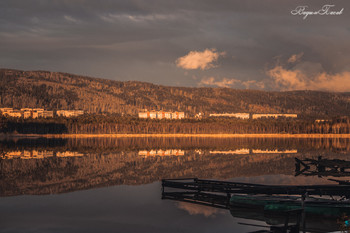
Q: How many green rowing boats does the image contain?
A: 2